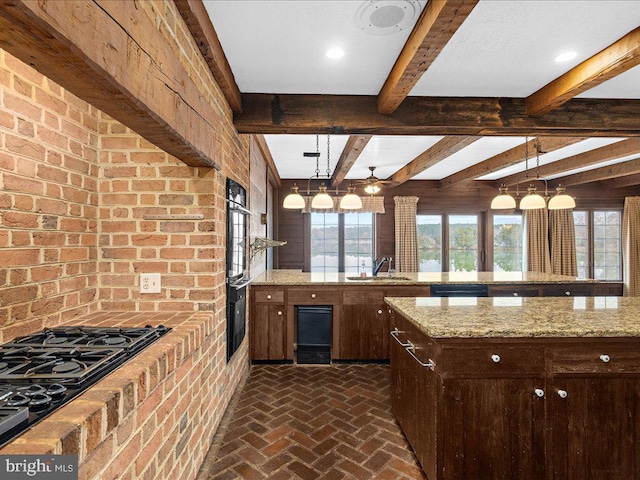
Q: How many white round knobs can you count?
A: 11